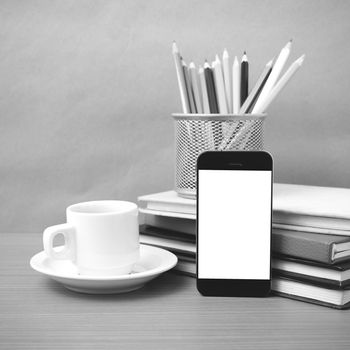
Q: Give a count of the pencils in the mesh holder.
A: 13